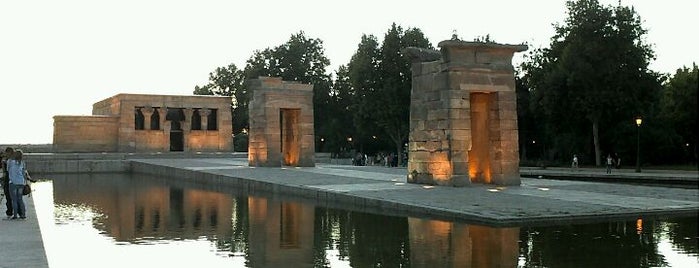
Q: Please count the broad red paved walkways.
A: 0